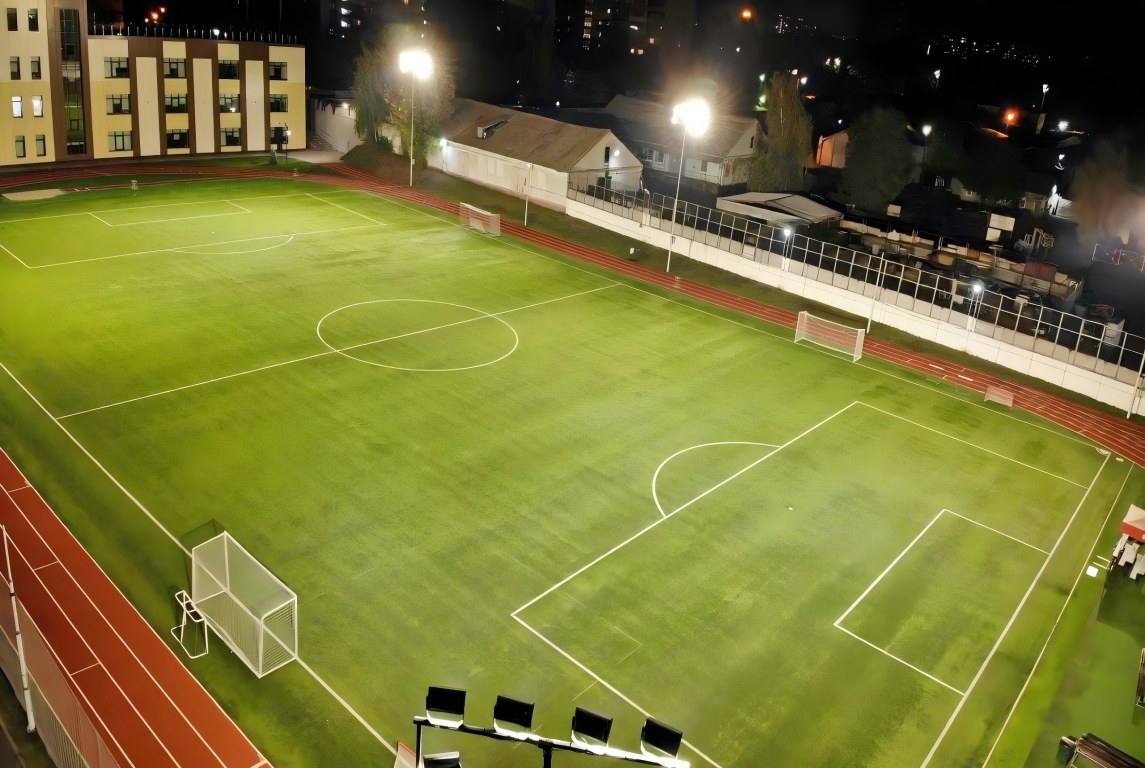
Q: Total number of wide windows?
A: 12